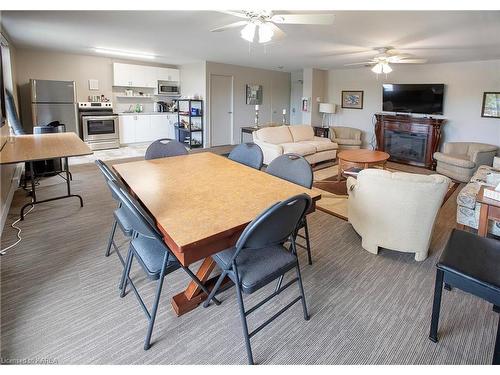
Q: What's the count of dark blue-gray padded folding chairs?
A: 6